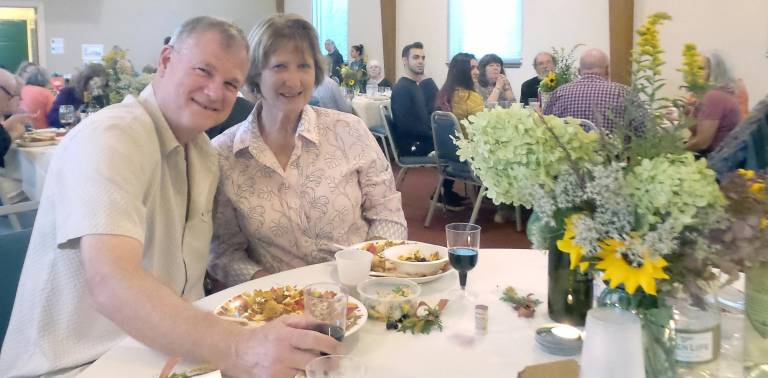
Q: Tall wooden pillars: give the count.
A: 3